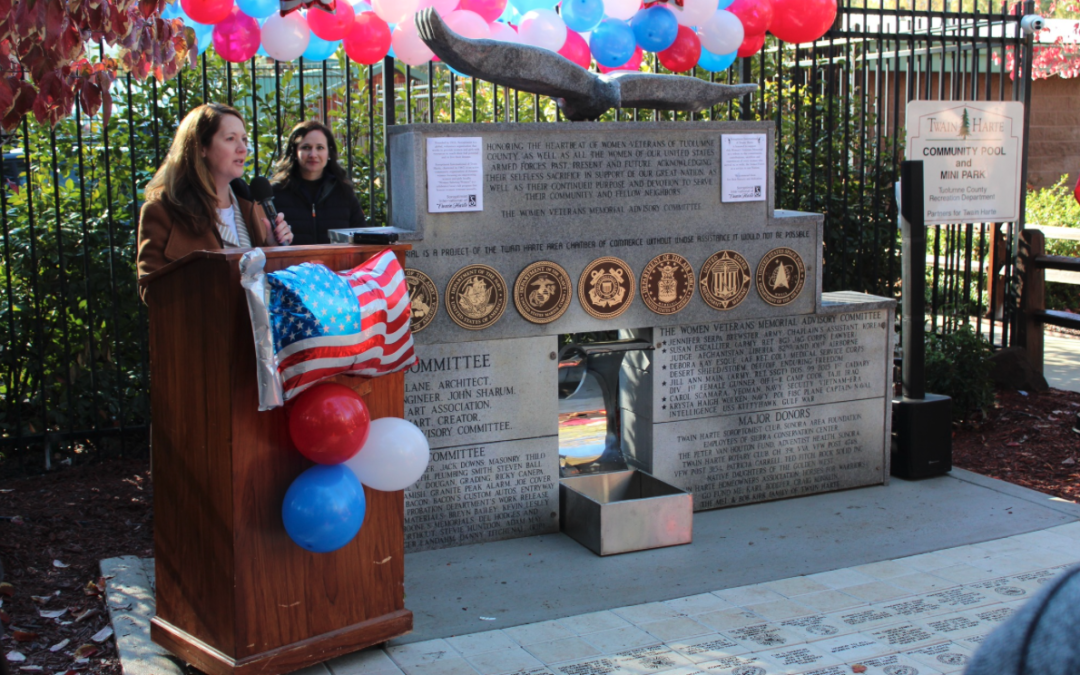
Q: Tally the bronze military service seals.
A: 7